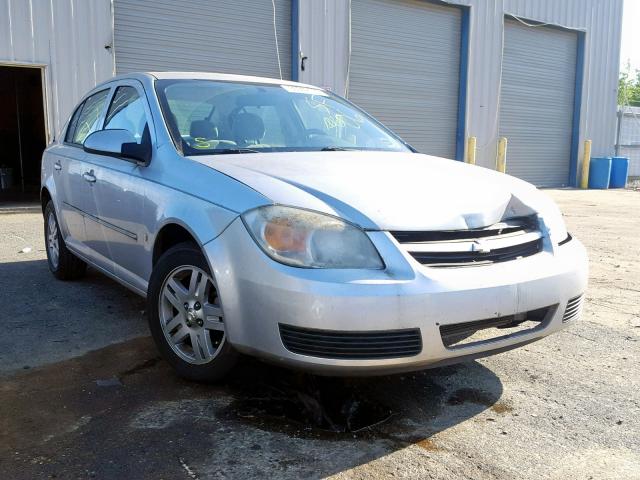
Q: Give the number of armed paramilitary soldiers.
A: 0